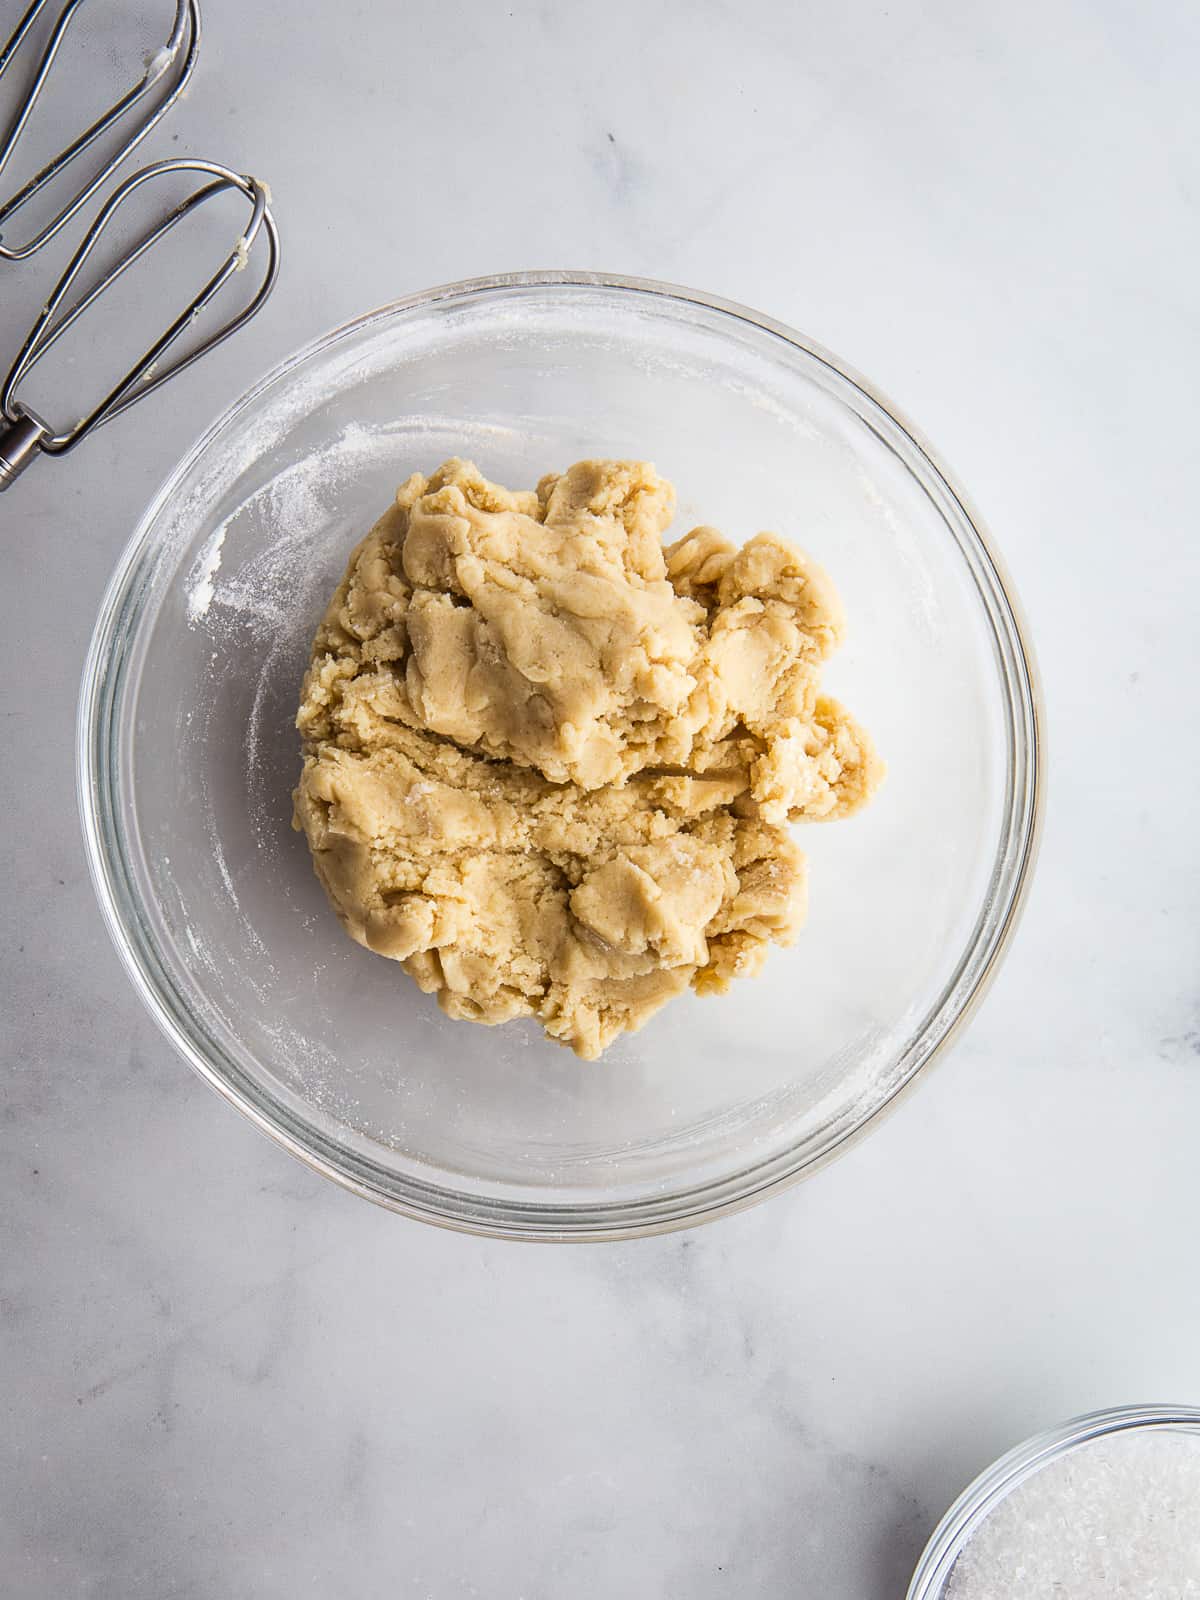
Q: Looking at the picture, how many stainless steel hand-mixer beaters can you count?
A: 2